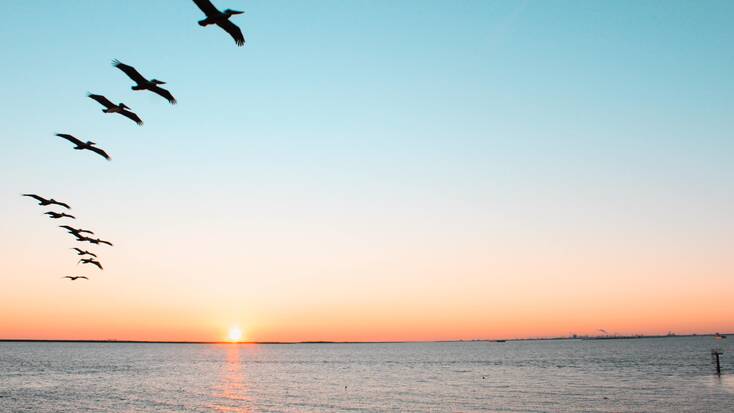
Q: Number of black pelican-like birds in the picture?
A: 12